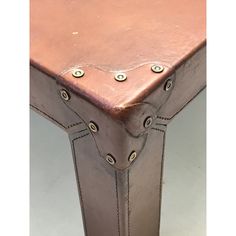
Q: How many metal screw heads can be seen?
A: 9